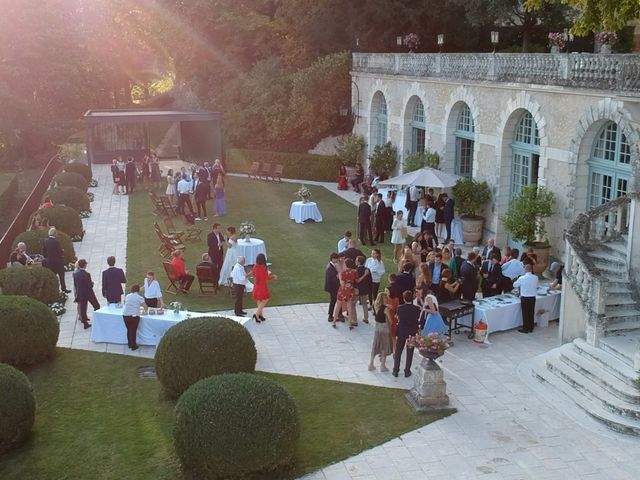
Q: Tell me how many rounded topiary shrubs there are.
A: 10